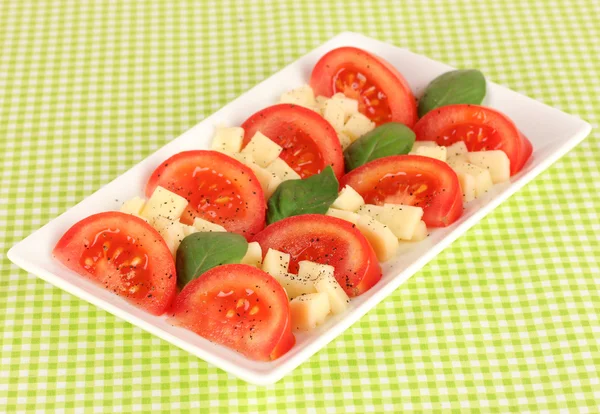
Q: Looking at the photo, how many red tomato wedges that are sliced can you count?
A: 8